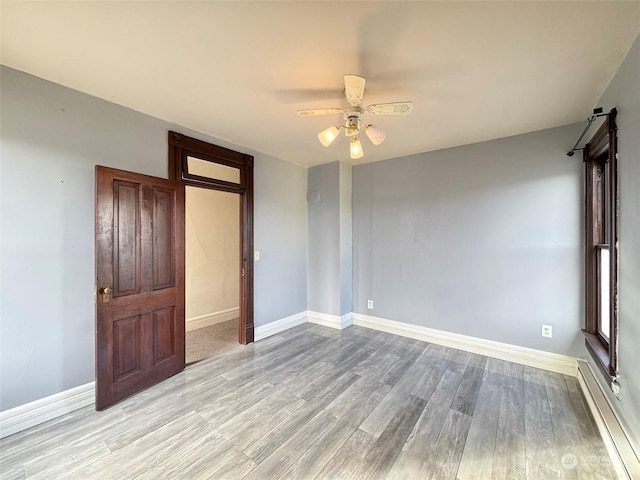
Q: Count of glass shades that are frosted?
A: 3